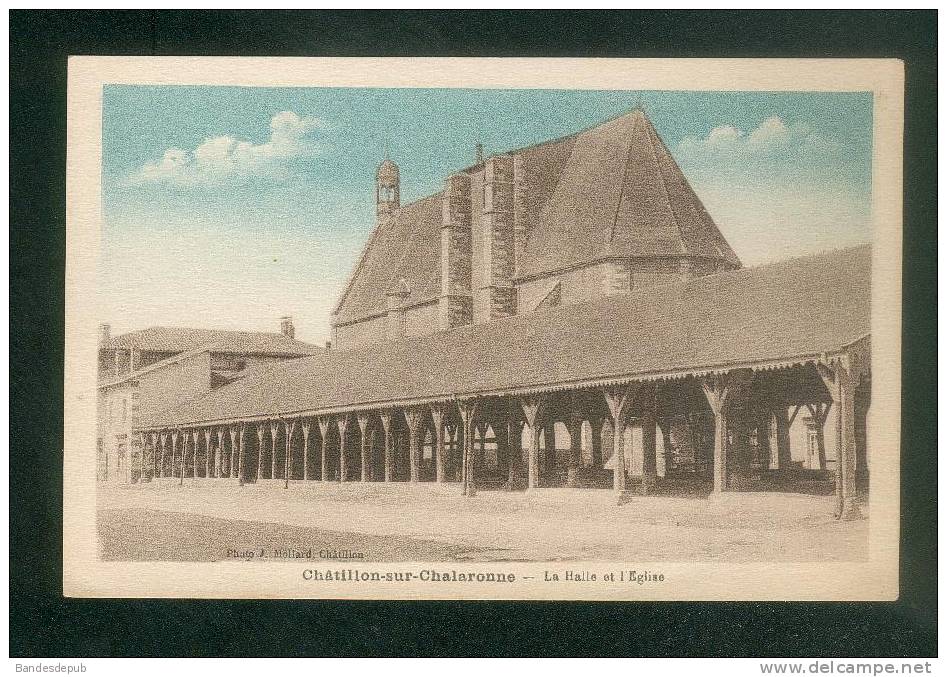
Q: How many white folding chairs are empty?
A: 0